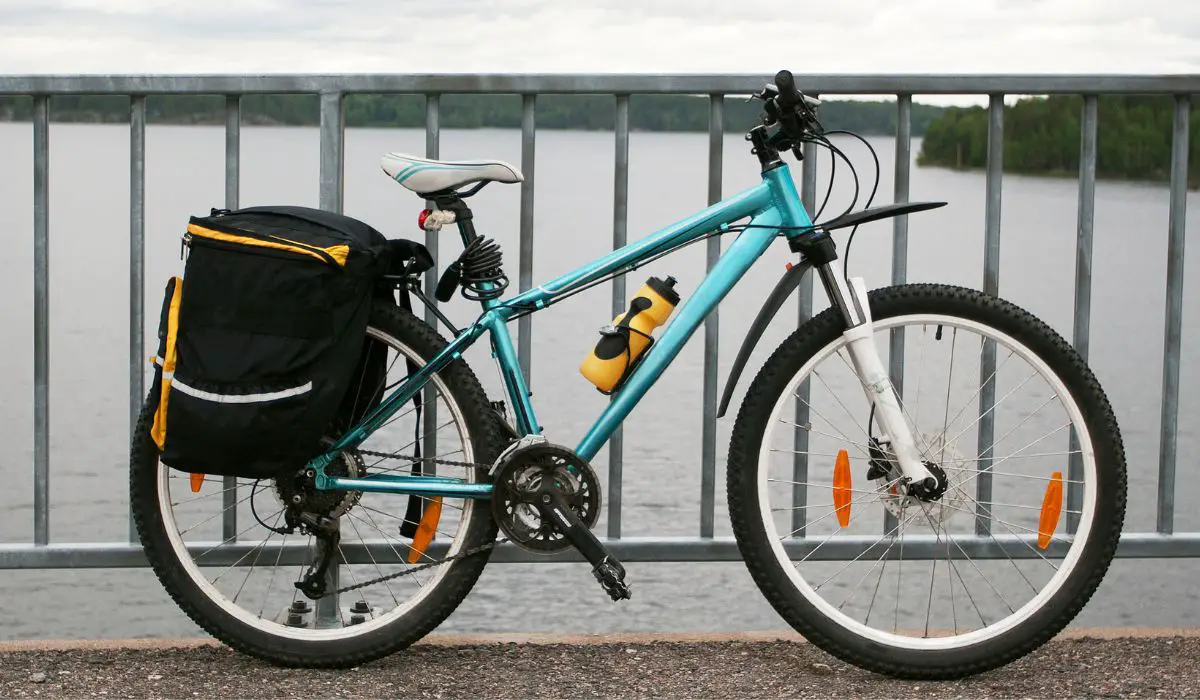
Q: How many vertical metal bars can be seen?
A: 13